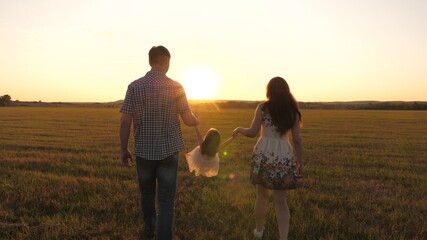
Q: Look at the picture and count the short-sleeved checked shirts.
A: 1